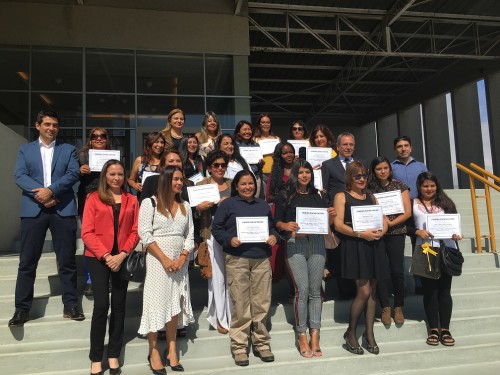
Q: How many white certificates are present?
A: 15